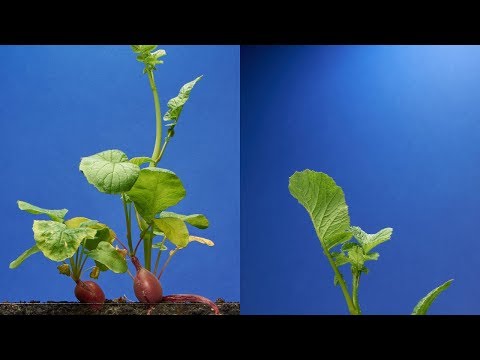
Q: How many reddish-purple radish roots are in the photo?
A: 2